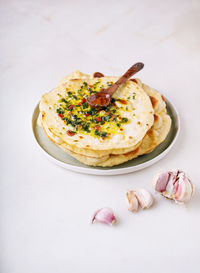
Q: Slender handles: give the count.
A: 1